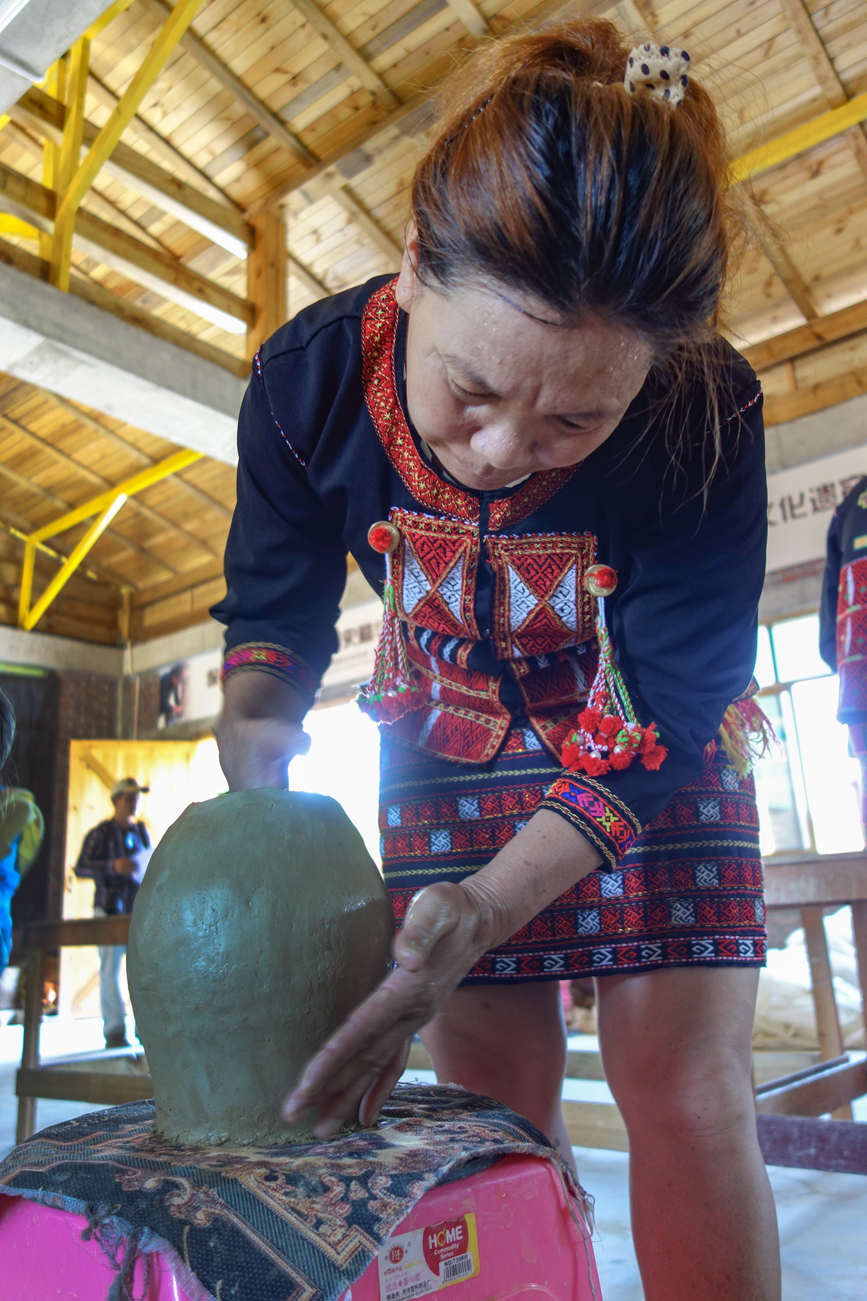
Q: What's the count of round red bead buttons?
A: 2